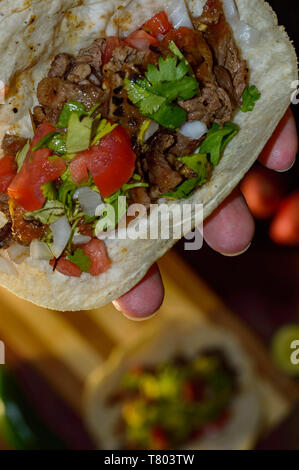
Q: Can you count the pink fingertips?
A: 3